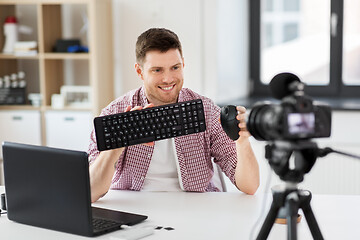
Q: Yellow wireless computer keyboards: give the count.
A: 0